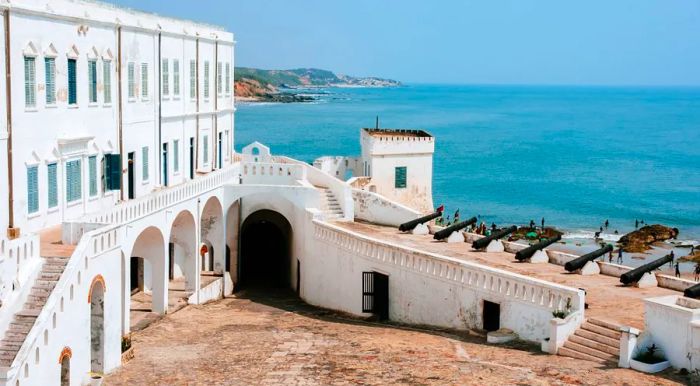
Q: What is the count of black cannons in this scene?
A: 7